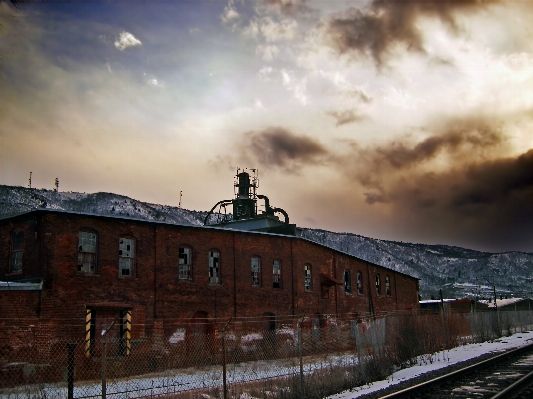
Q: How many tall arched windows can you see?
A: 12